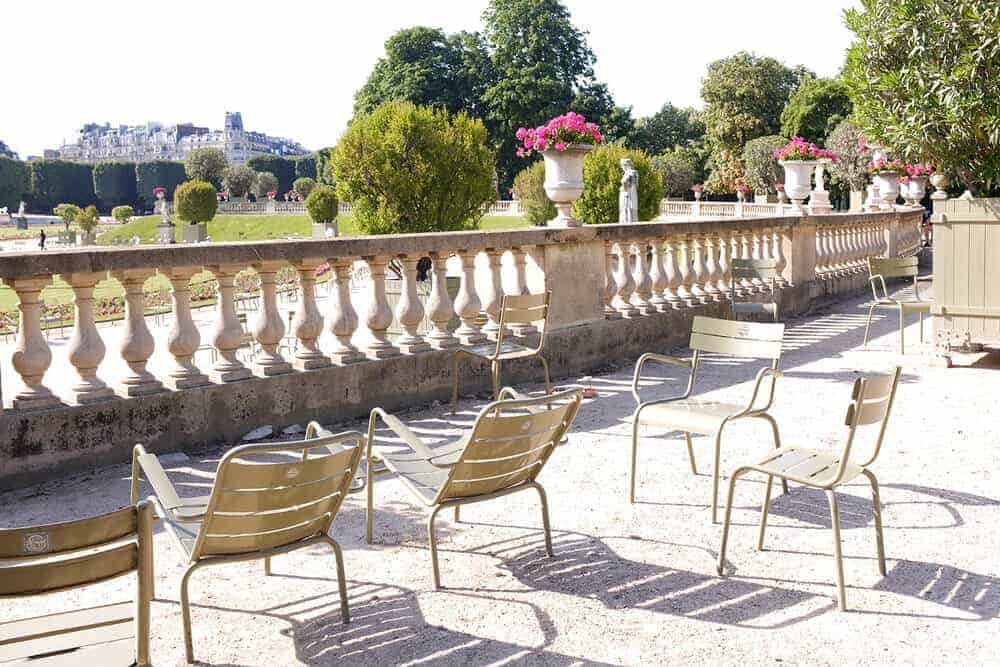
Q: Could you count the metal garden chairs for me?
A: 8